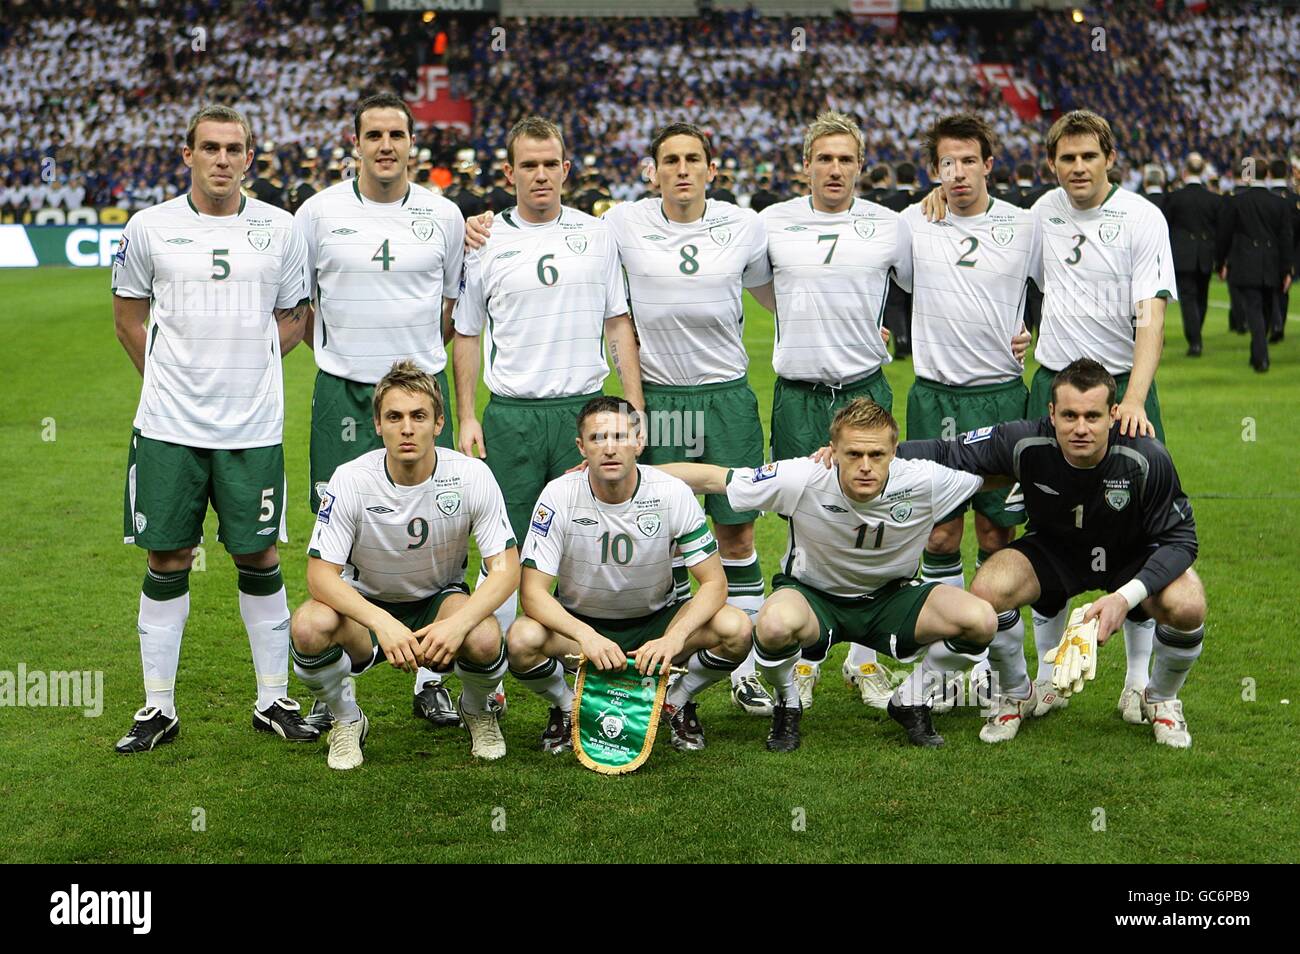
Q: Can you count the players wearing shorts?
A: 11